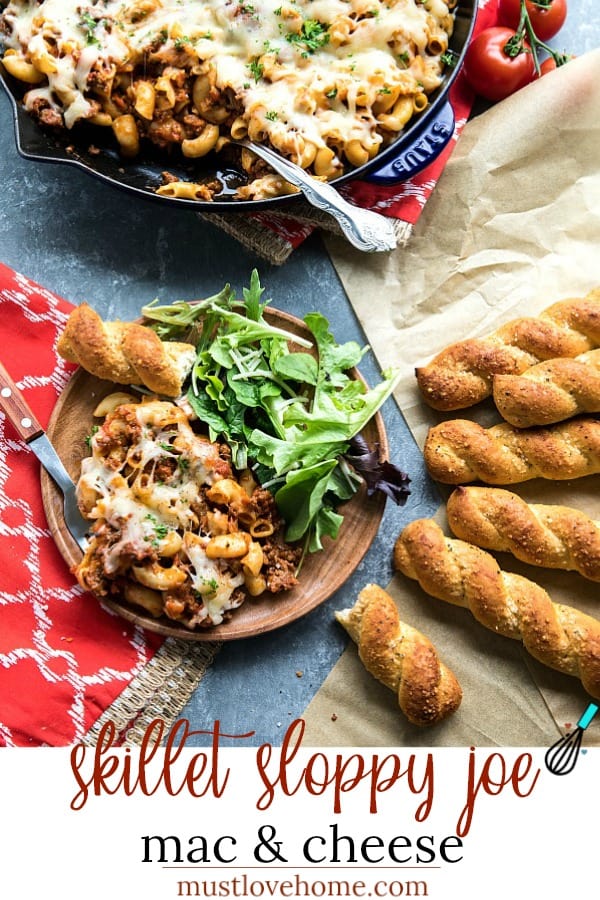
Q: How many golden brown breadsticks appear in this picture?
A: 7